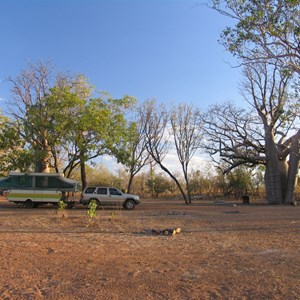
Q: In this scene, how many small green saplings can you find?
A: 2